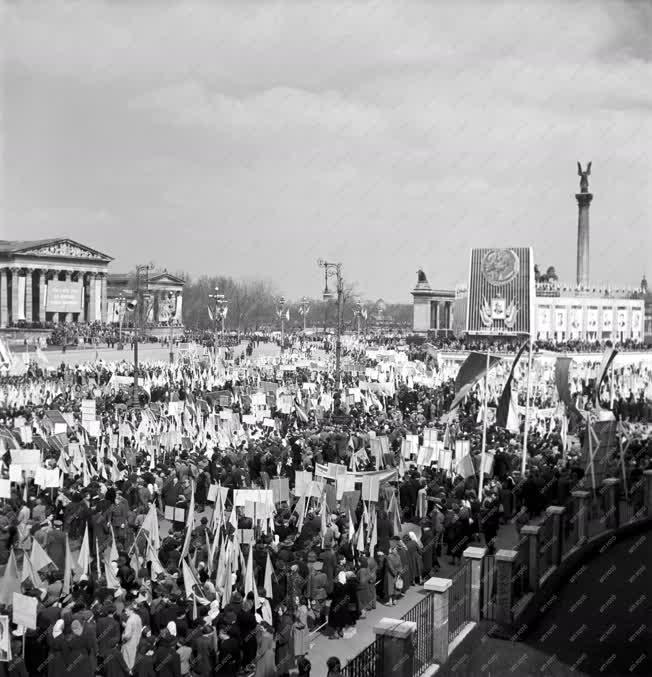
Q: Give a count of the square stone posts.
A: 9